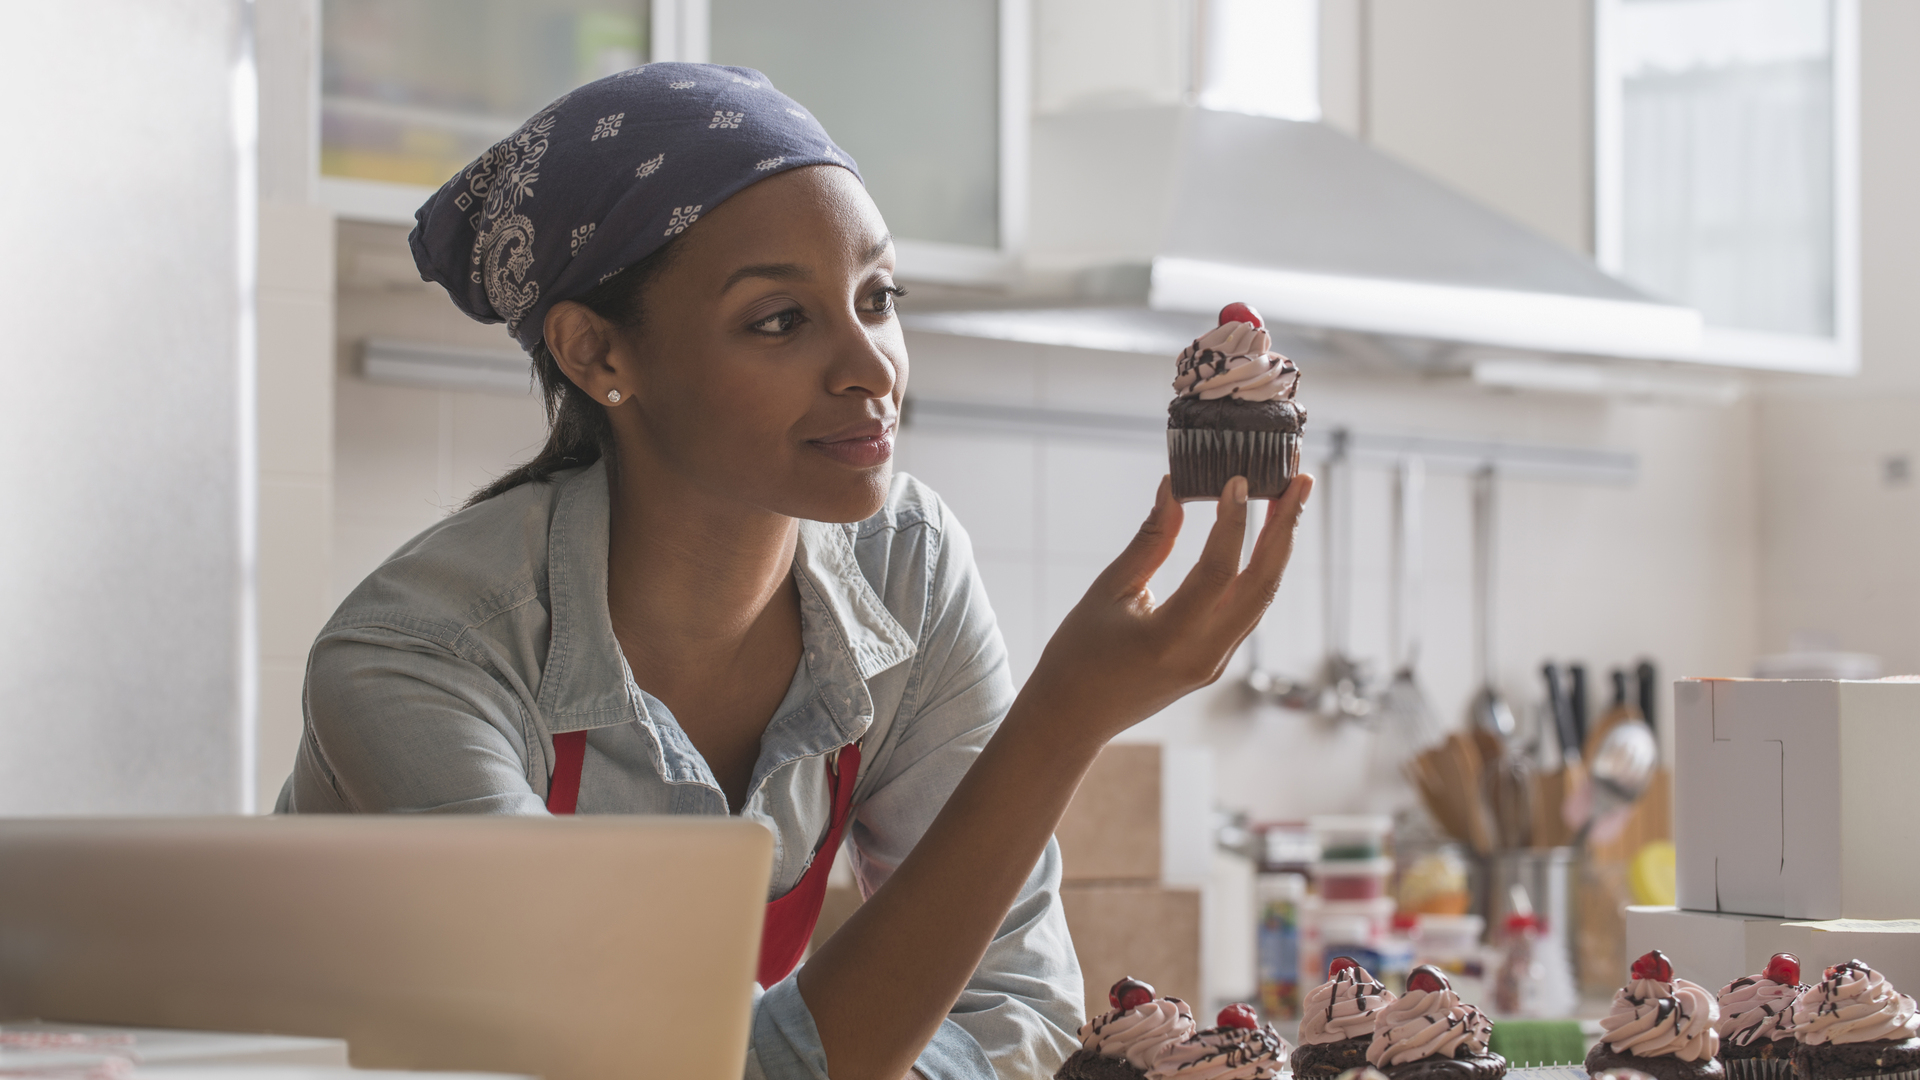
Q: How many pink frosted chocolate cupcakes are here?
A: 8